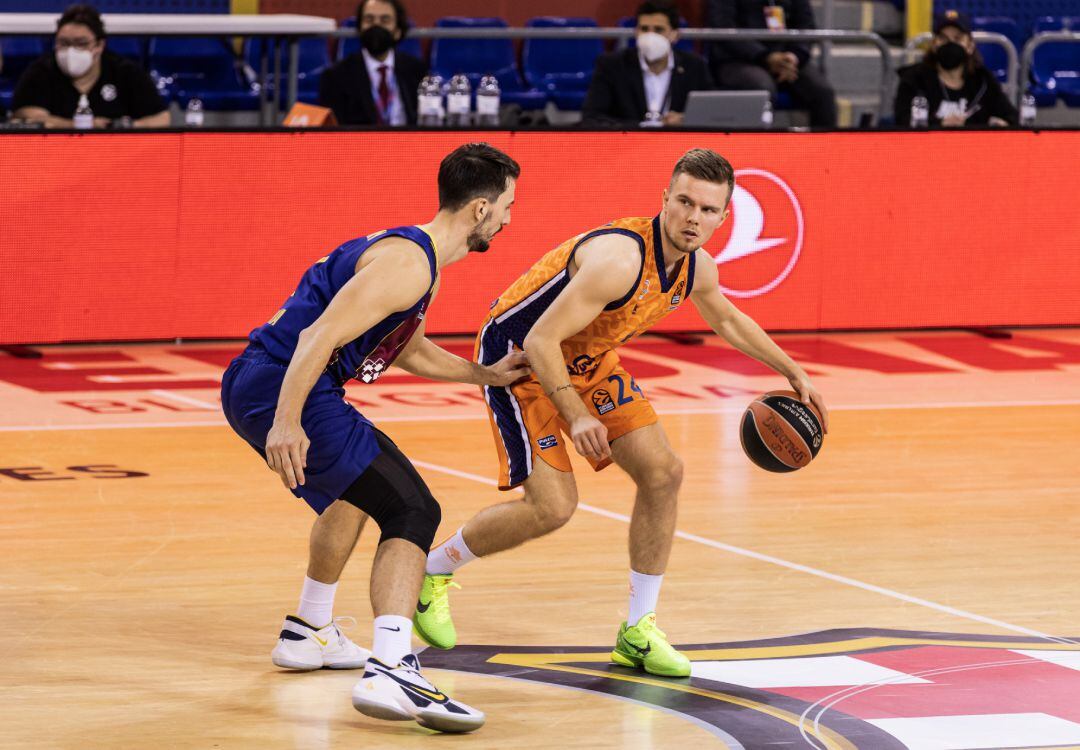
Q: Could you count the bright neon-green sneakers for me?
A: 2